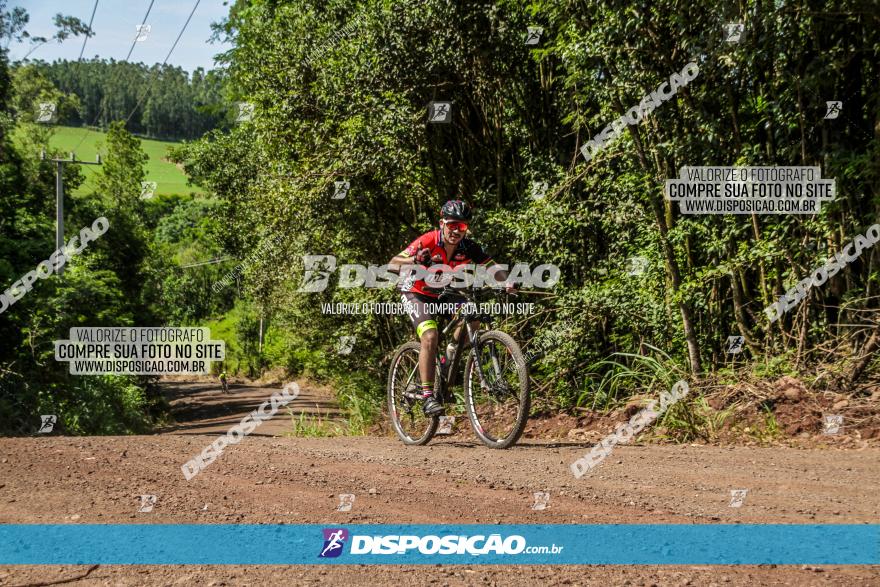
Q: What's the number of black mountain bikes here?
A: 1